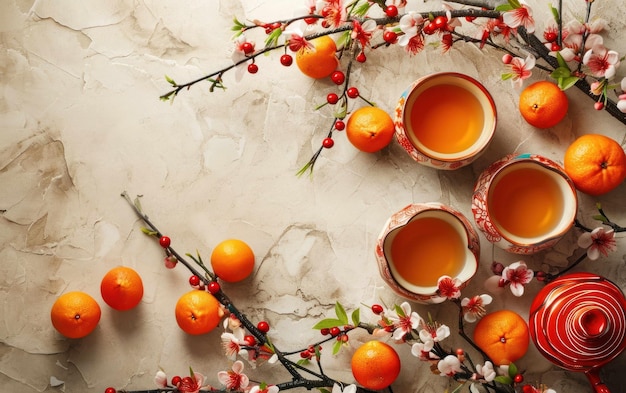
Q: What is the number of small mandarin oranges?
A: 10